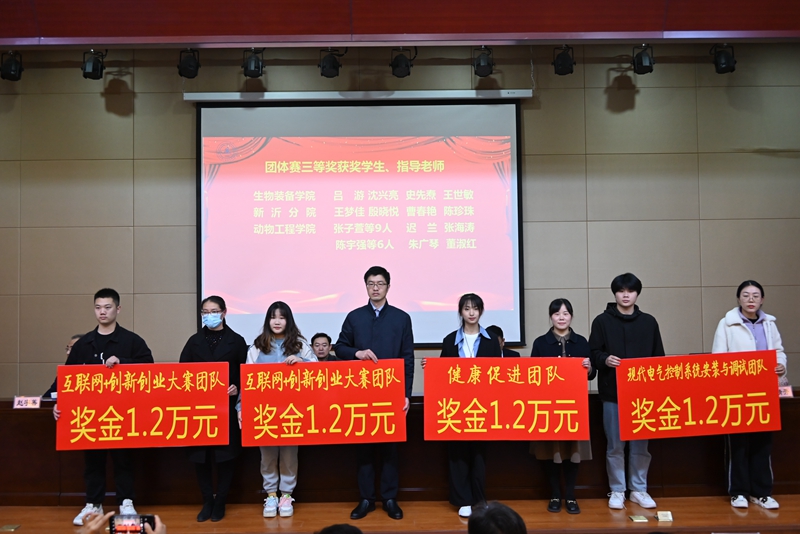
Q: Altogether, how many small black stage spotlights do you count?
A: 10